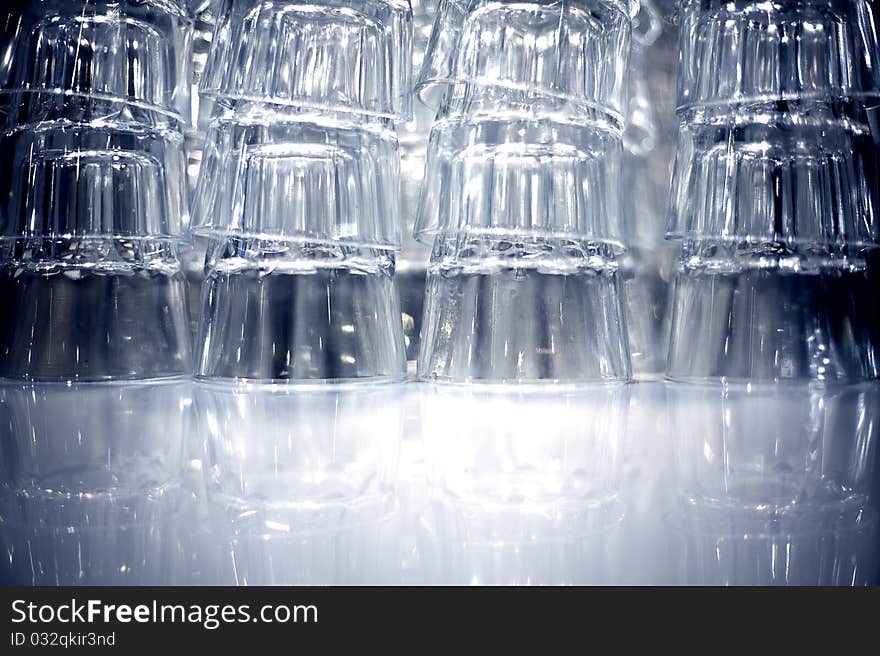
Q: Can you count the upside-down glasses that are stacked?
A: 12